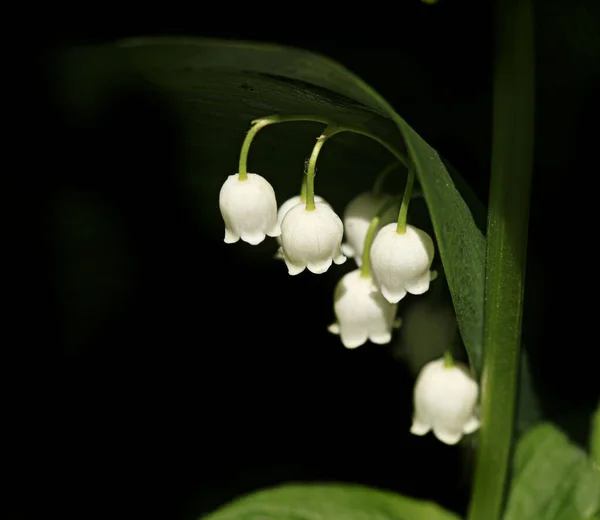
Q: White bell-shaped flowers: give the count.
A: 7